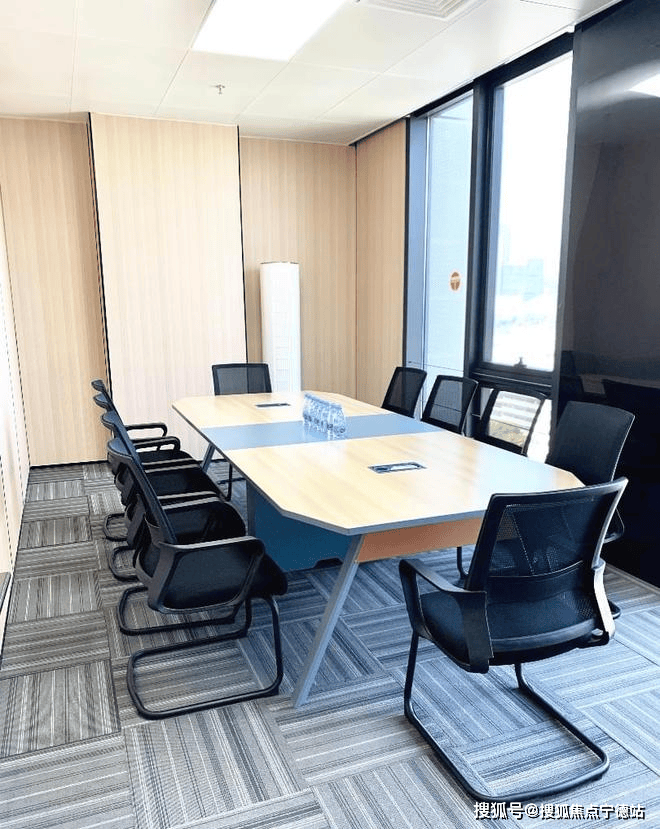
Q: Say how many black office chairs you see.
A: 10